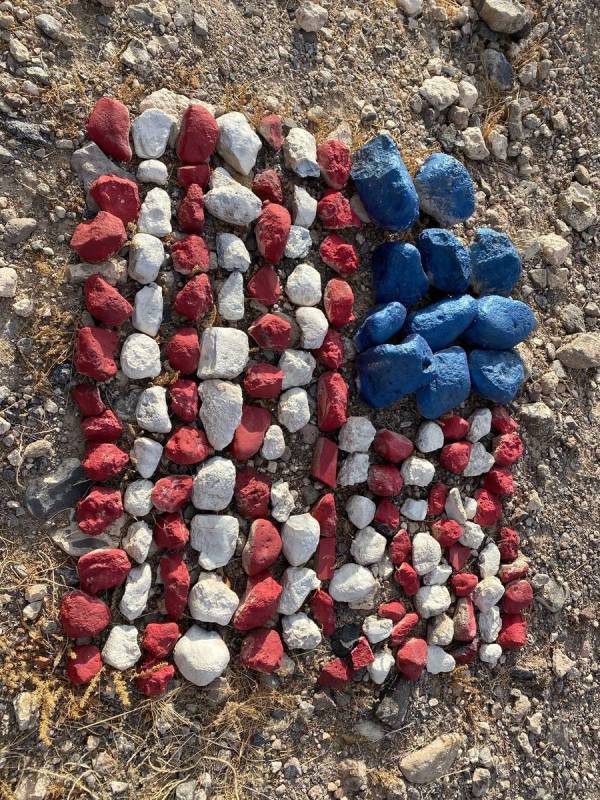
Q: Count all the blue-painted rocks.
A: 11